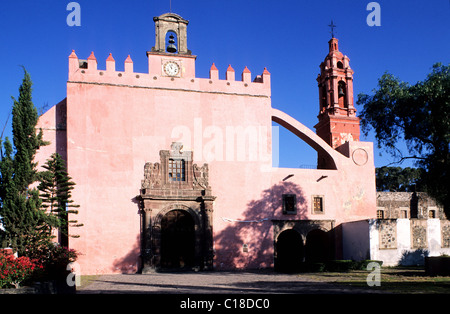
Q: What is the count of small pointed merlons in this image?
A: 8